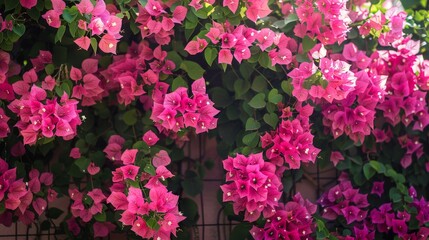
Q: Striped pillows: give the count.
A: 0